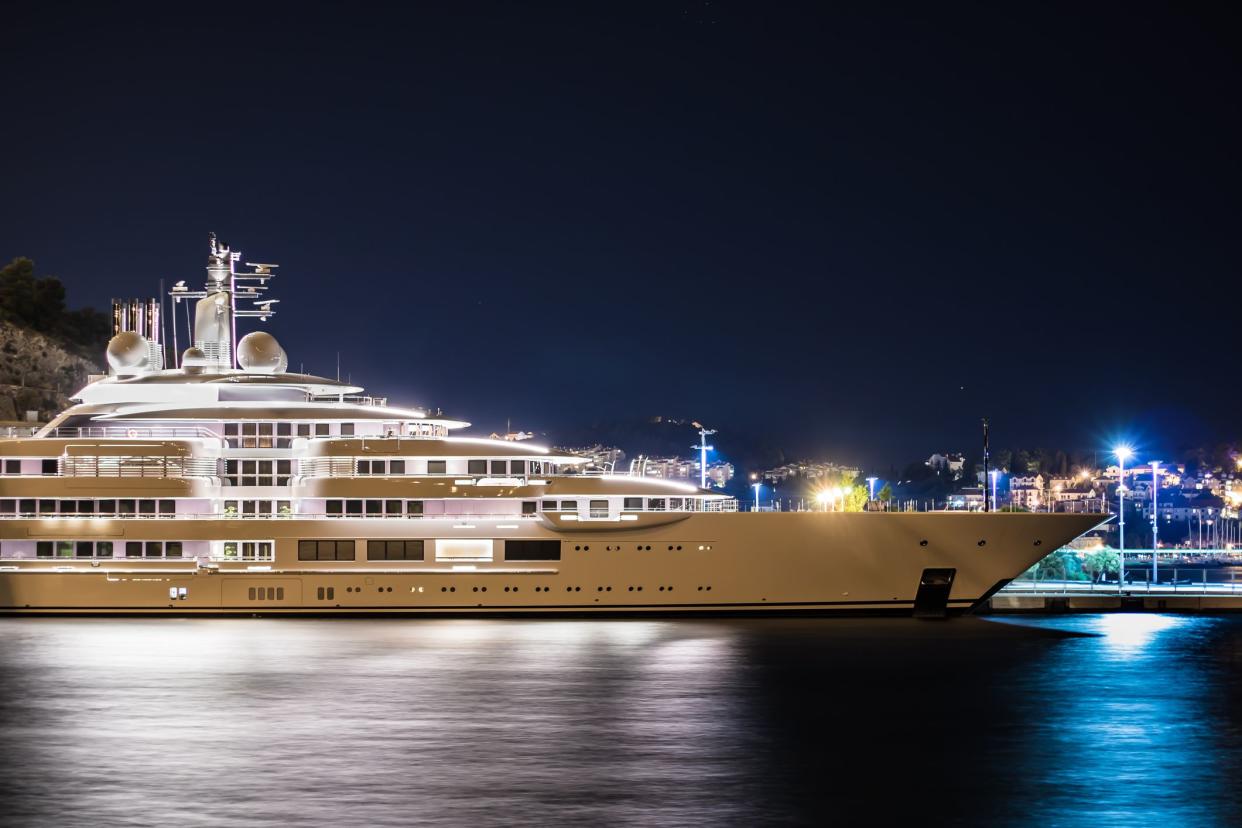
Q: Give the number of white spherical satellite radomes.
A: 3